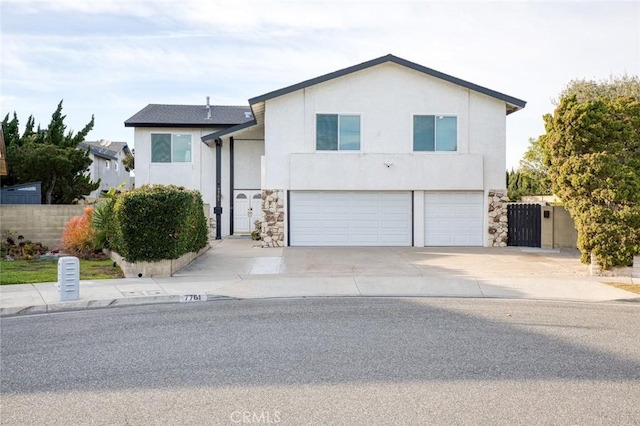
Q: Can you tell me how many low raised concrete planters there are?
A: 1